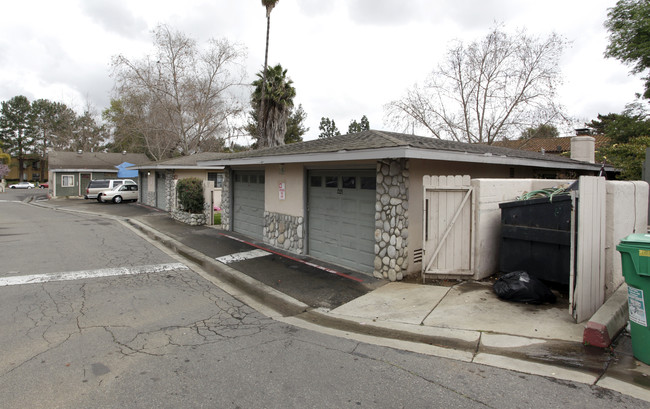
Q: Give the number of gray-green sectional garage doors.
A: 4